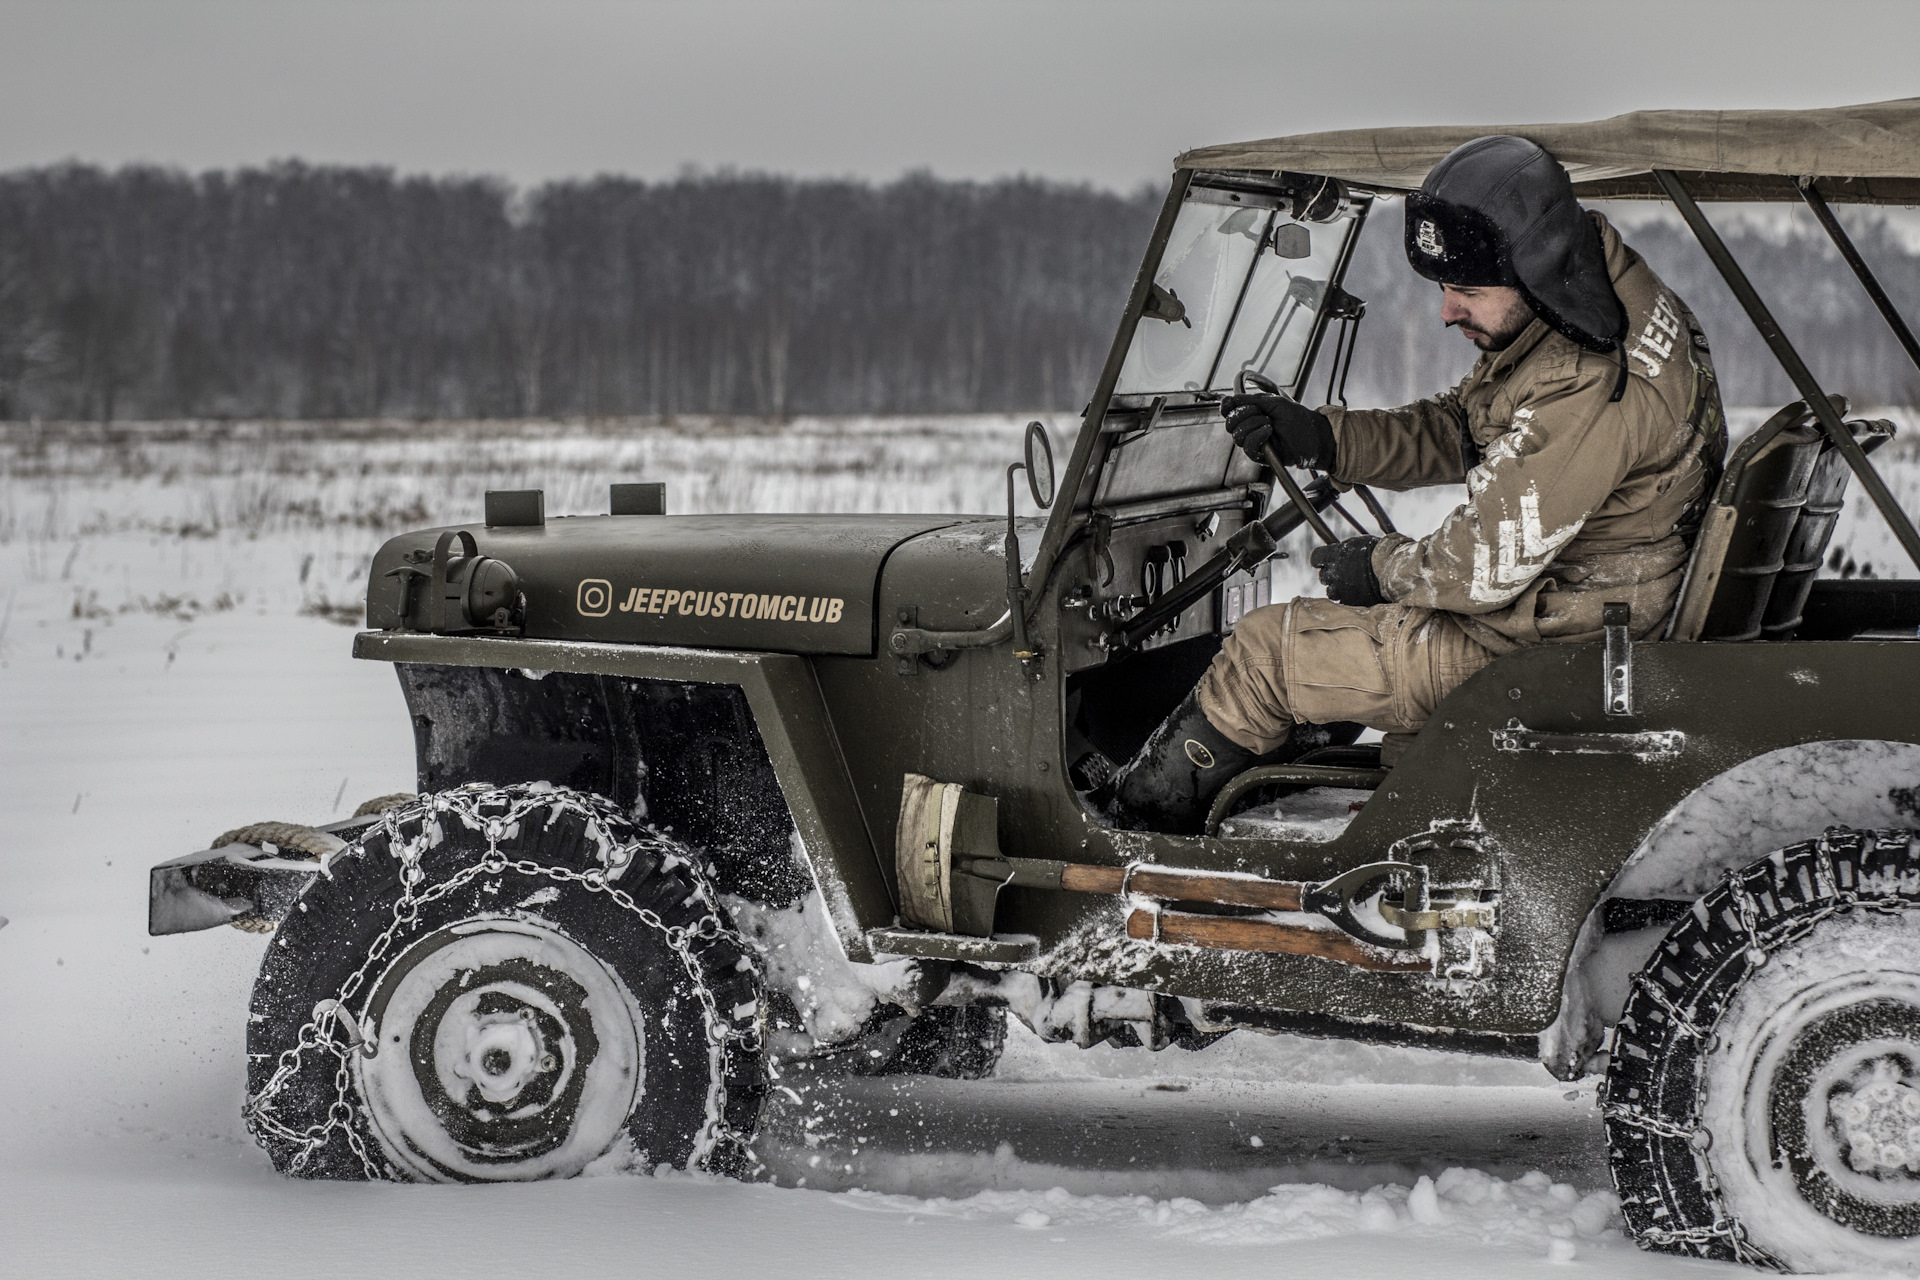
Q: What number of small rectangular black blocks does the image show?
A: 2